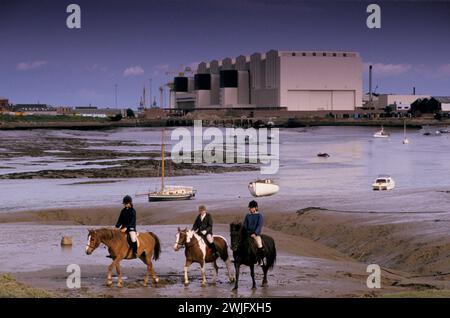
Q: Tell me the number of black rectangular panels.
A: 3